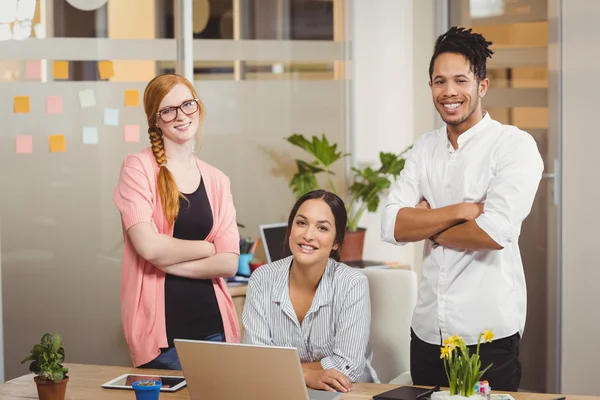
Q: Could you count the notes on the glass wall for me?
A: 12